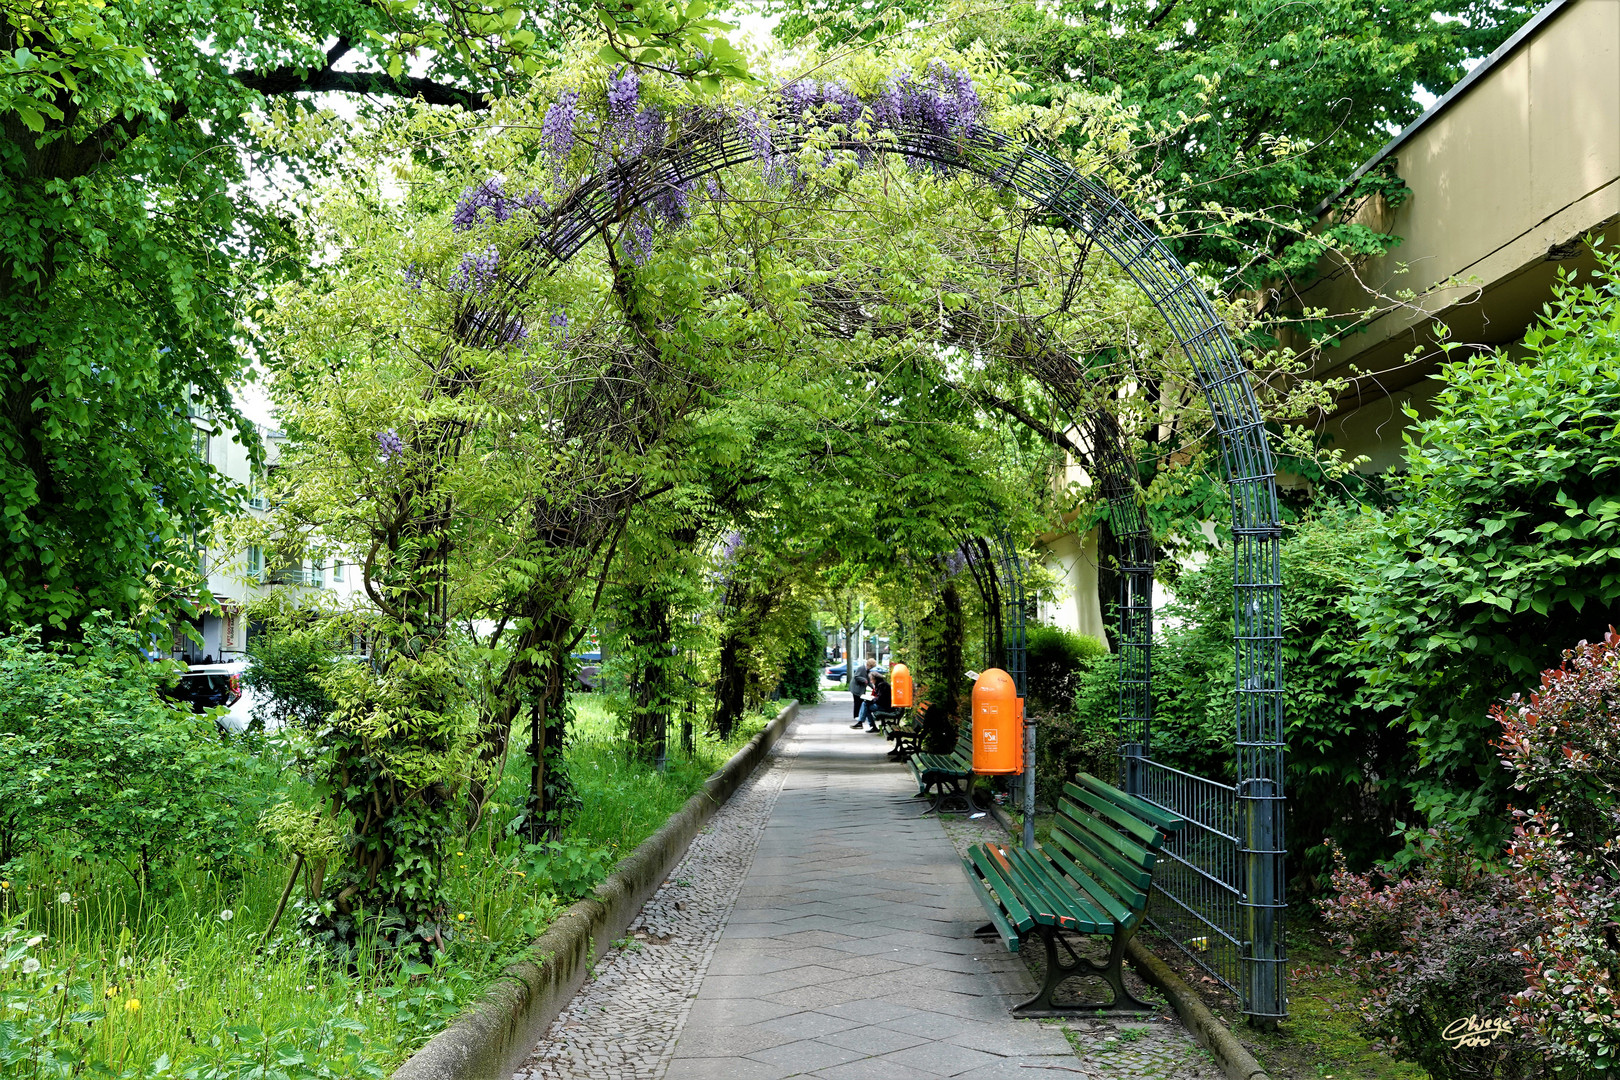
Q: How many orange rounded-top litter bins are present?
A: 2